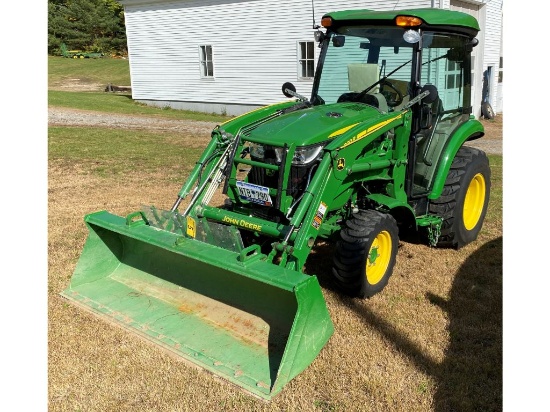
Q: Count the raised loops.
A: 2